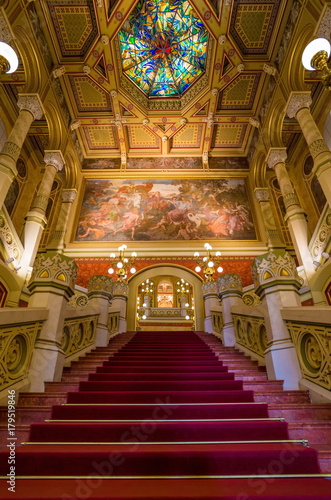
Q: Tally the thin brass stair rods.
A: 4